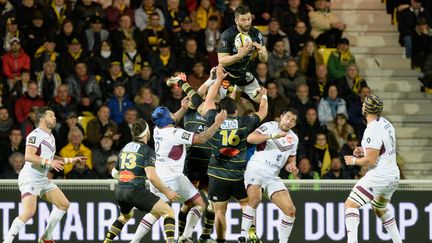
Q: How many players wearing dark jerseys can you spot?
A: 4